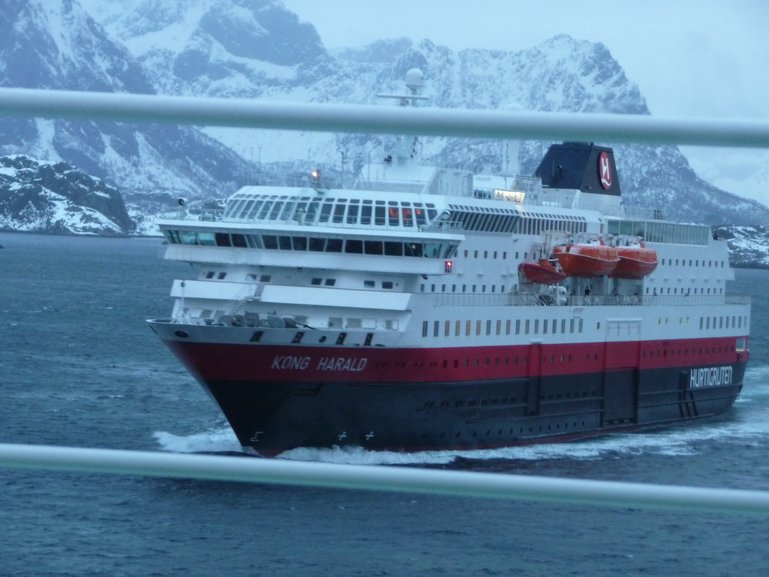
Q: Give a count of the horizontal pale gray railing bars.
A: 2